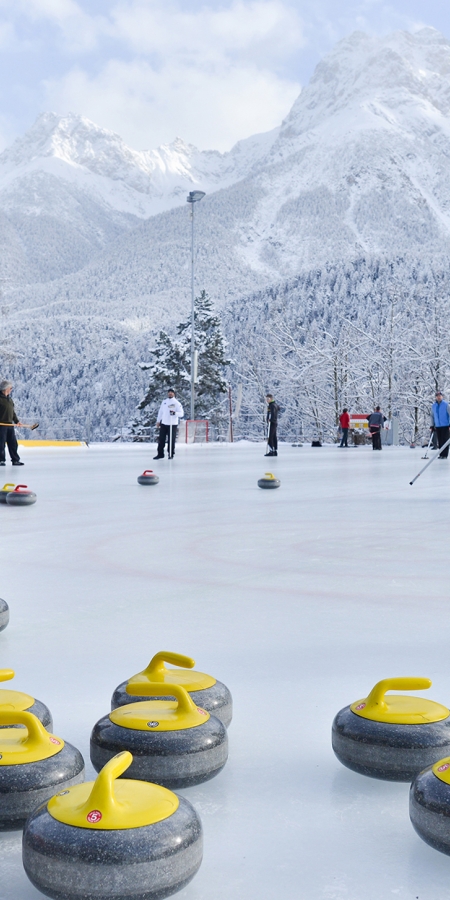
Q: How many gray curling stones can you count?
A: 12